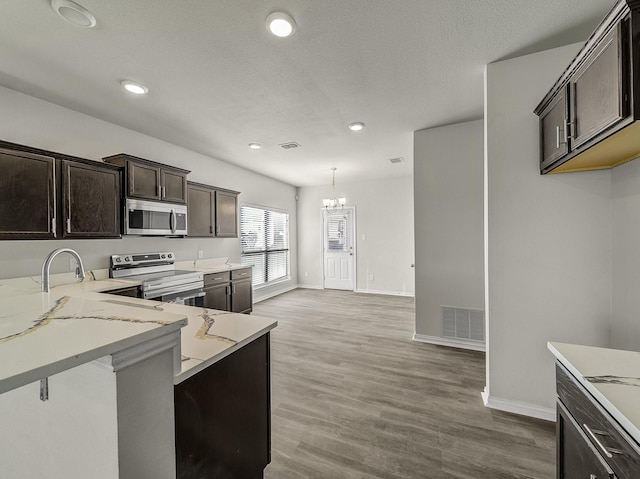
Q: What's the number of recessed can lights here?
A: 5